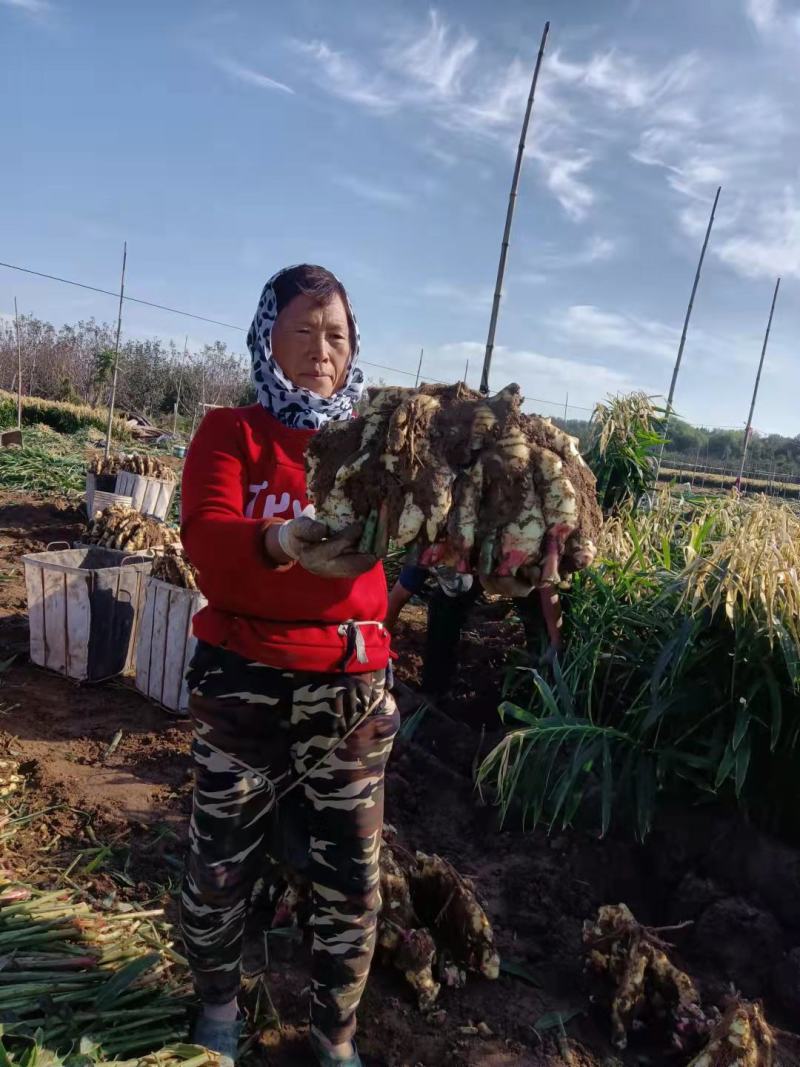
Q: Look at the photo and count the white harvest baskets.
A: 5